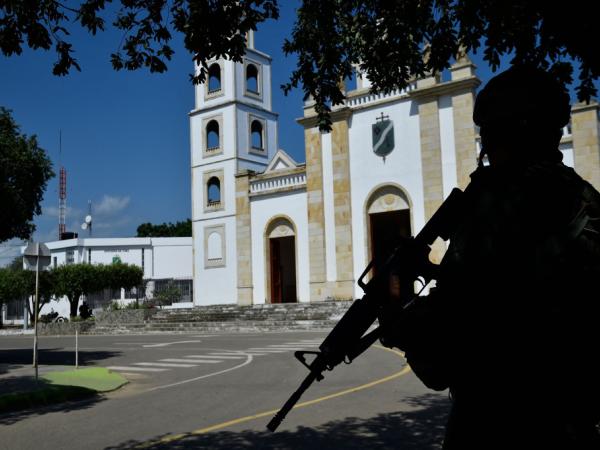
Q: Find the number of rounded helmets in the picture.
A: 1